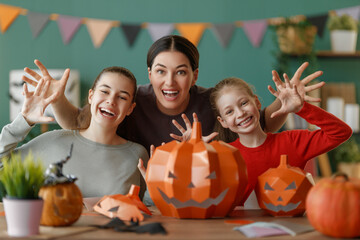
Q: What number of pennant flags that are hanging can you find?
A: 11